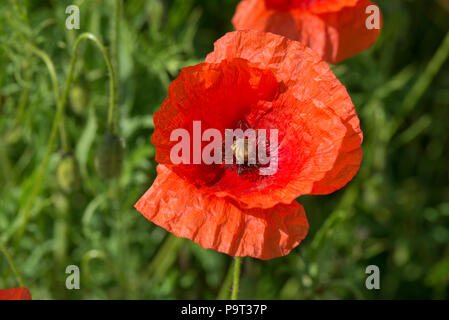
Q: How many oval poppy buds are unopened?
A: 3